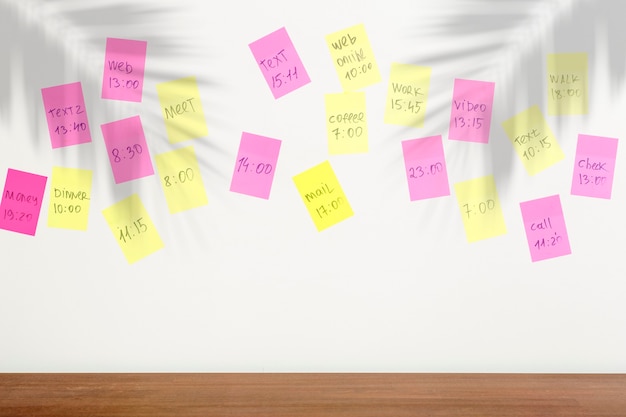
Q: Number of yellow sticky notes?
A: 11